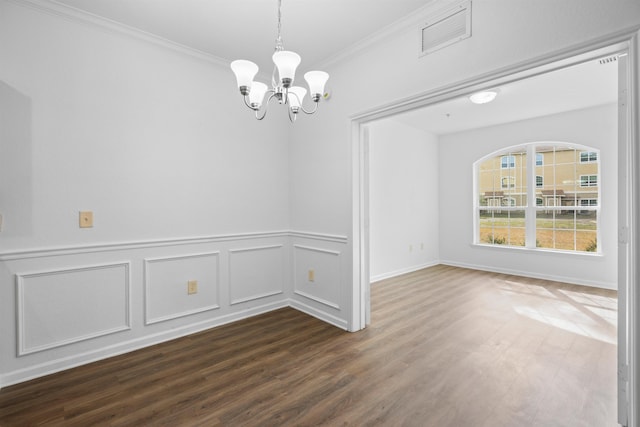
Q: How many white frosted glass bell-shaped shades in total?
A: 5